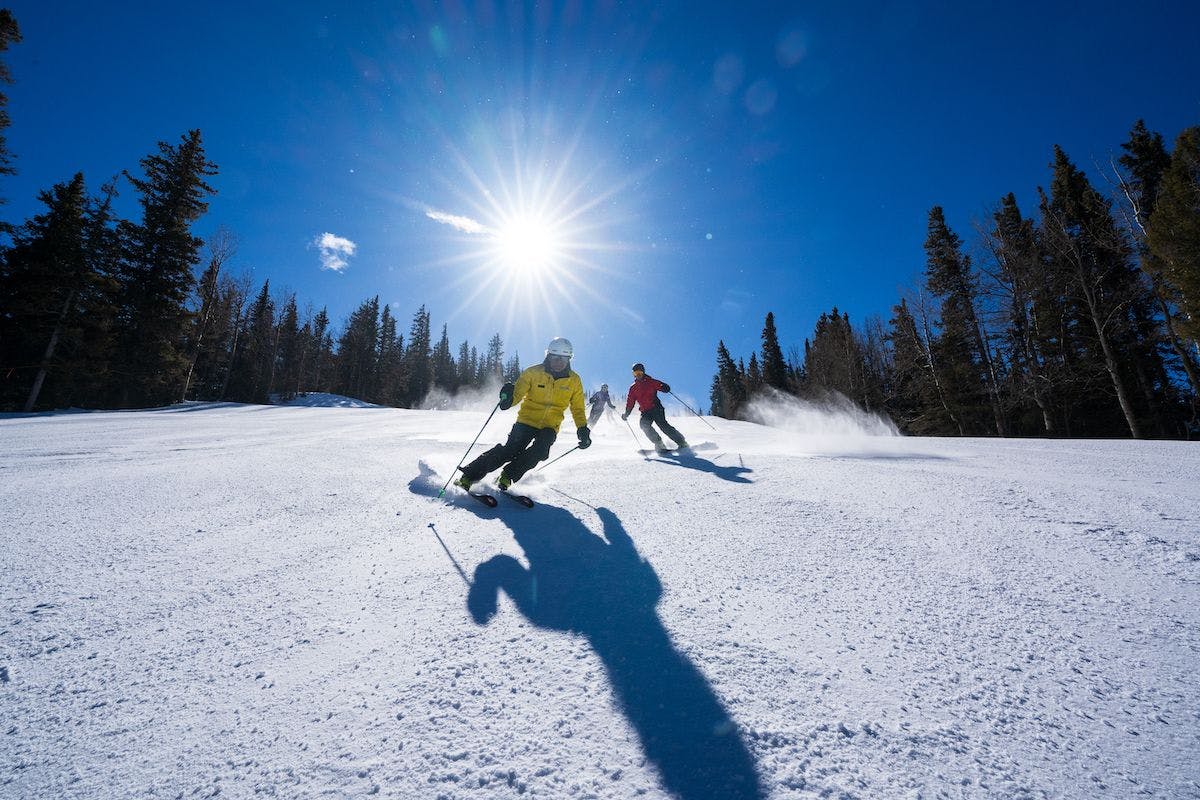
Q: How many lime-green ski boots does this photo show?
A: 2